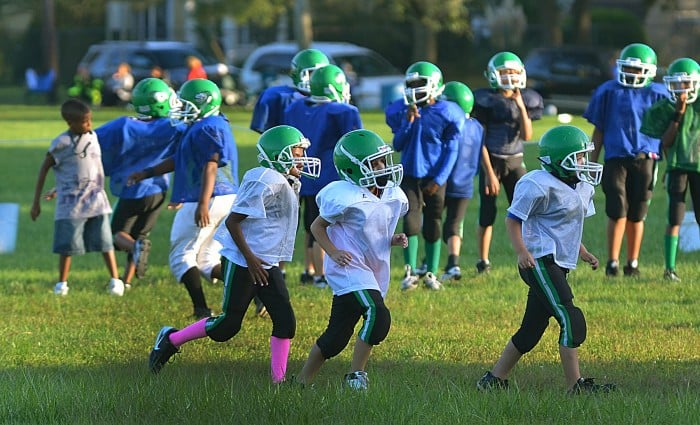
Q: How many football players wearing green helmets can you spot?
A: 12